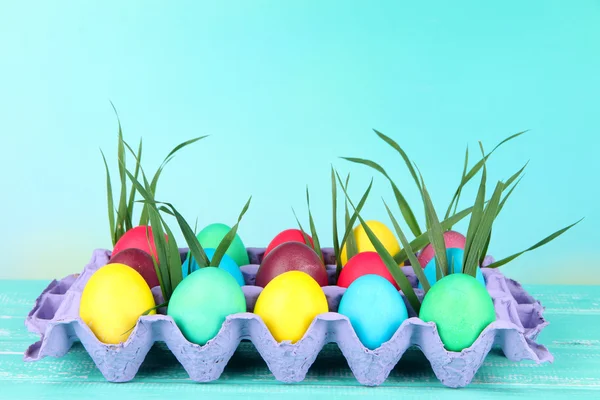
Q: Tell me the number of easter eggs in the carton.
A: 15